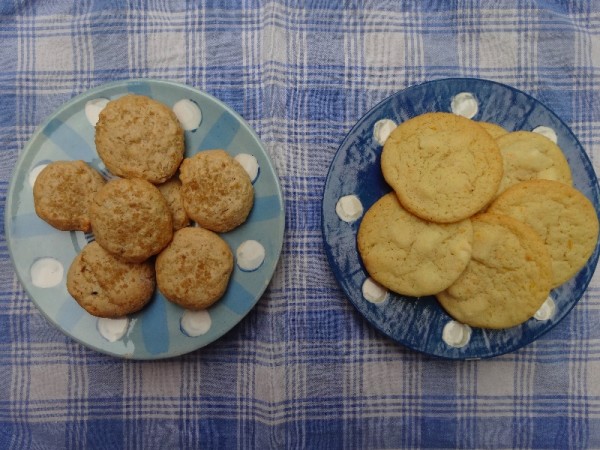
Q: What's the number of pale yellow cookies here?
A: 6